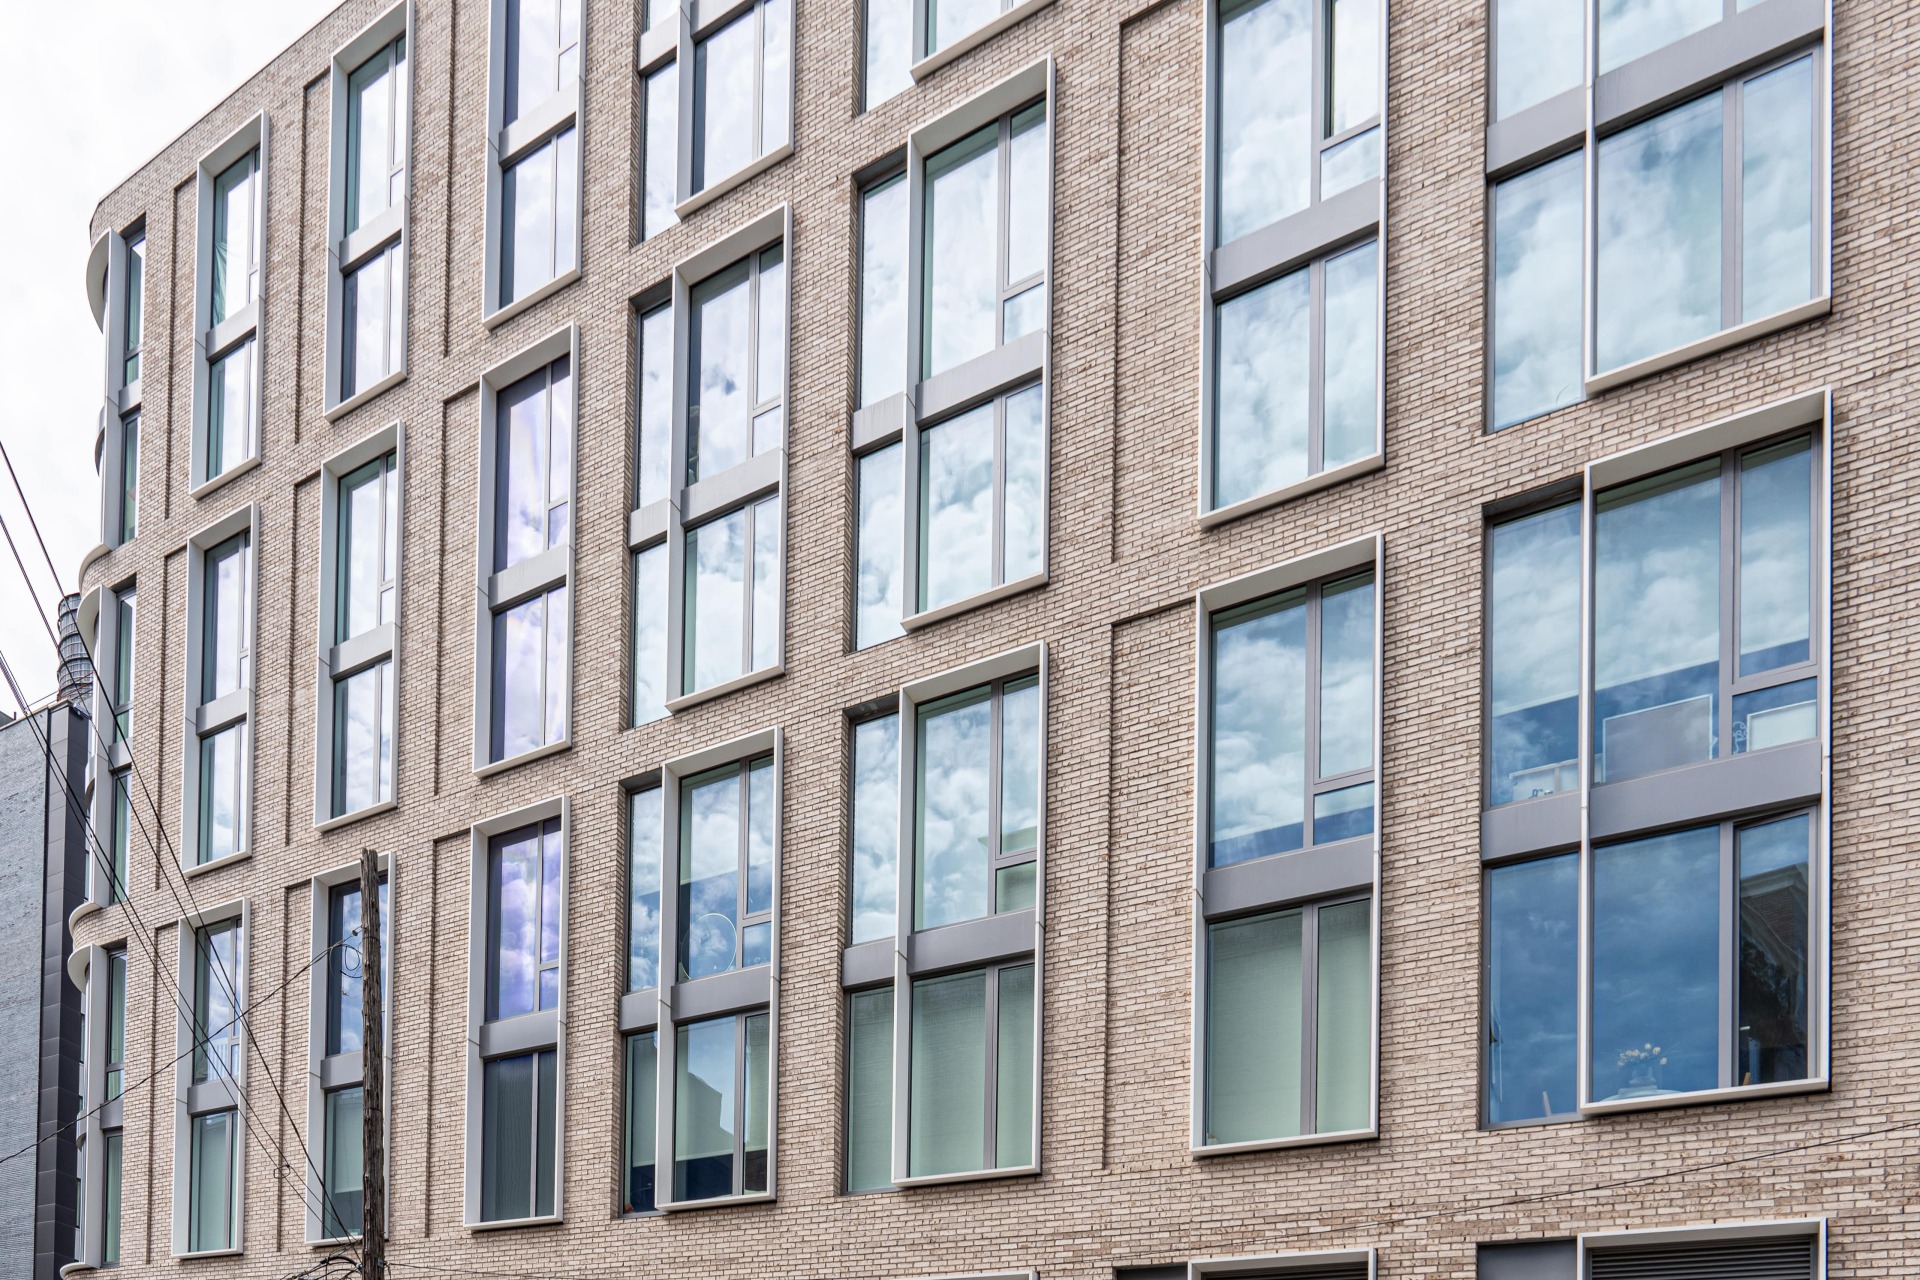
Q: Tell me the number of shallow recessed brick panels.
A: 11